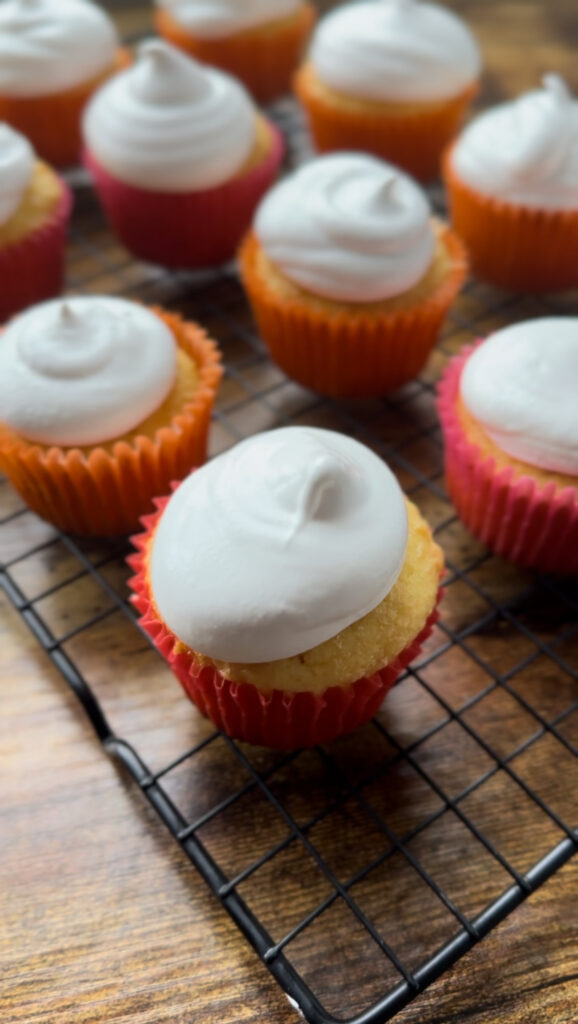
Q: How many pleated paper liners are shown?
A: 10